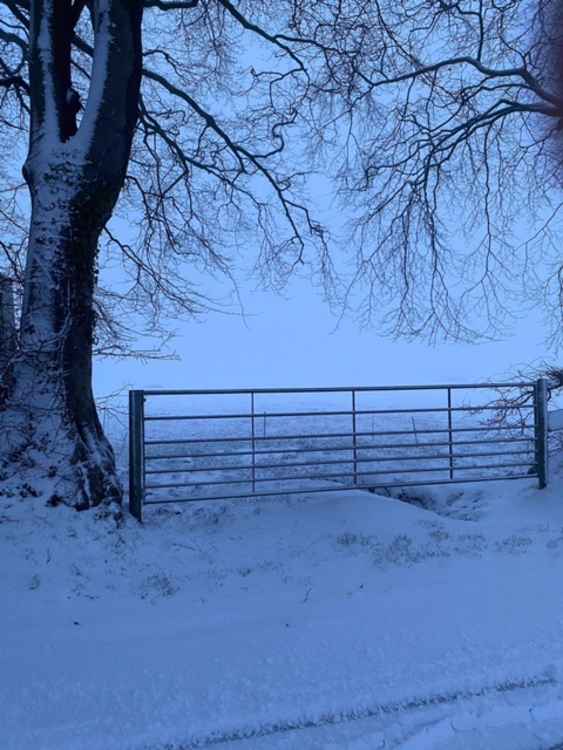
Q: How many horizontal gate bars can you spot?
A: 7